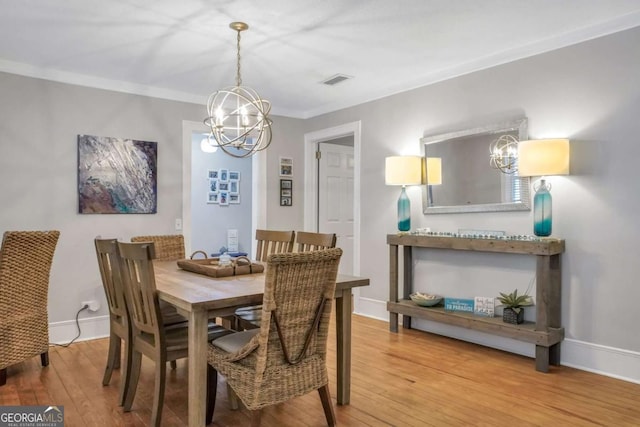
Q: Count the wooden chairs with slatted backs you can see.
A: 4